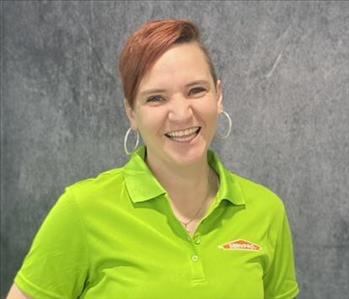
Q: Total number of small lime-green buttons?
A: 2